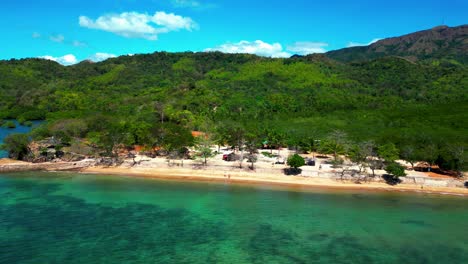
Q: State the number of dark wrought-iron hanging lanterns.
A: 0